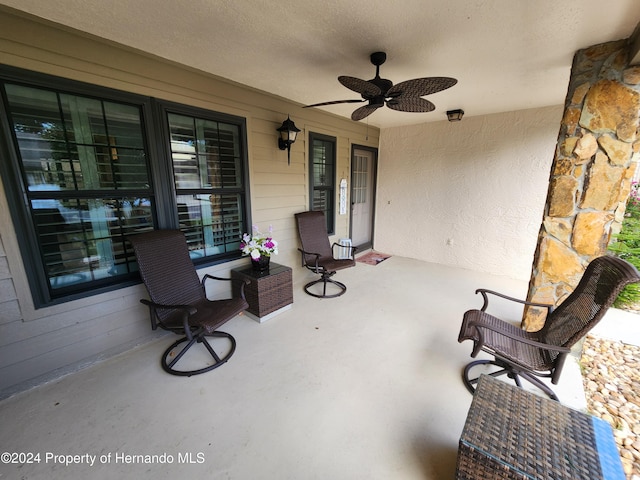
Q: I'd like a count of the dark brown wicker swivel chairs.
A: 3